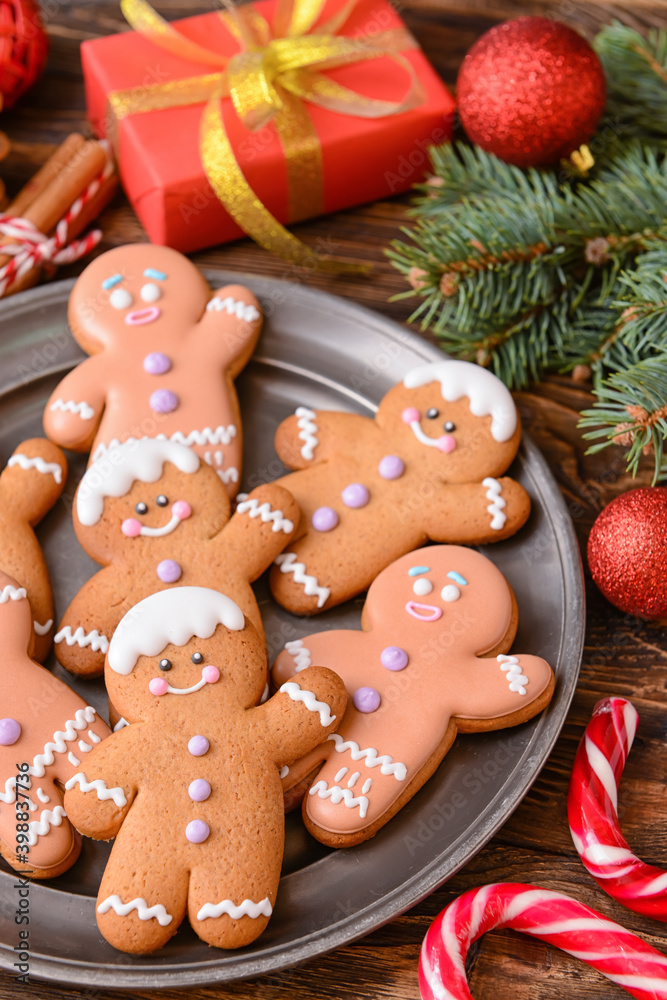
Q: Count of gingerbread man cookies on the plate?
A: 7